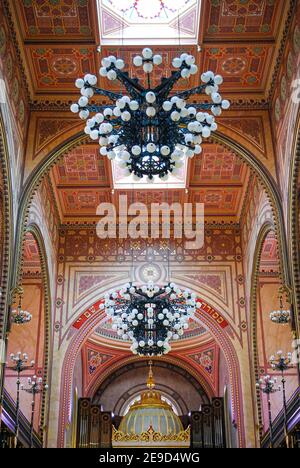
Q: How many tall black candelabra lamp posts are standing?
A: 4